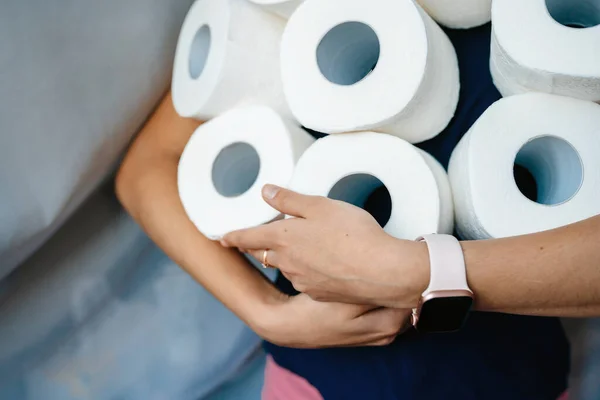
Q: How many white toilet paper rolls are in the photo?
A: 8